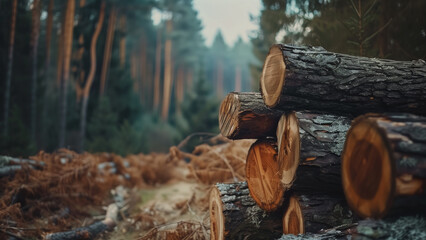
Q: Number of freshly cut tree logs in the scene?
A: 7